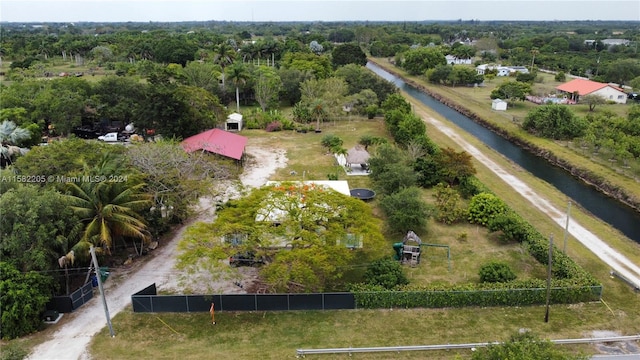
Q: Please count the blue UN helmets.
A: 0